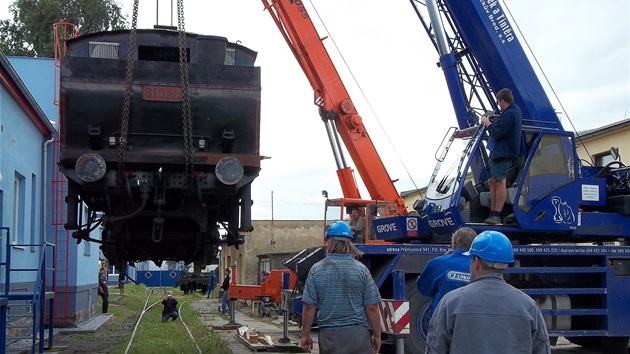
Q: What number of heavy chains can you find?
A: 2